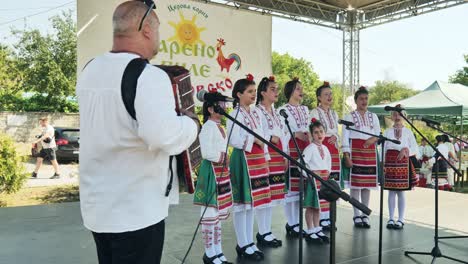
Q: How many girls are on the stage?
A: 8